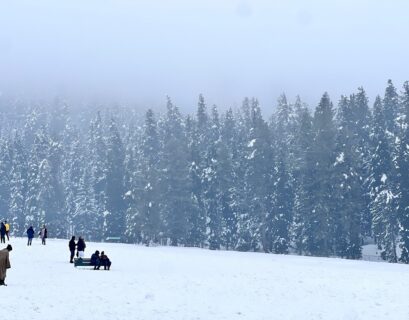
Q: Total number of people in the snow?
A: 9